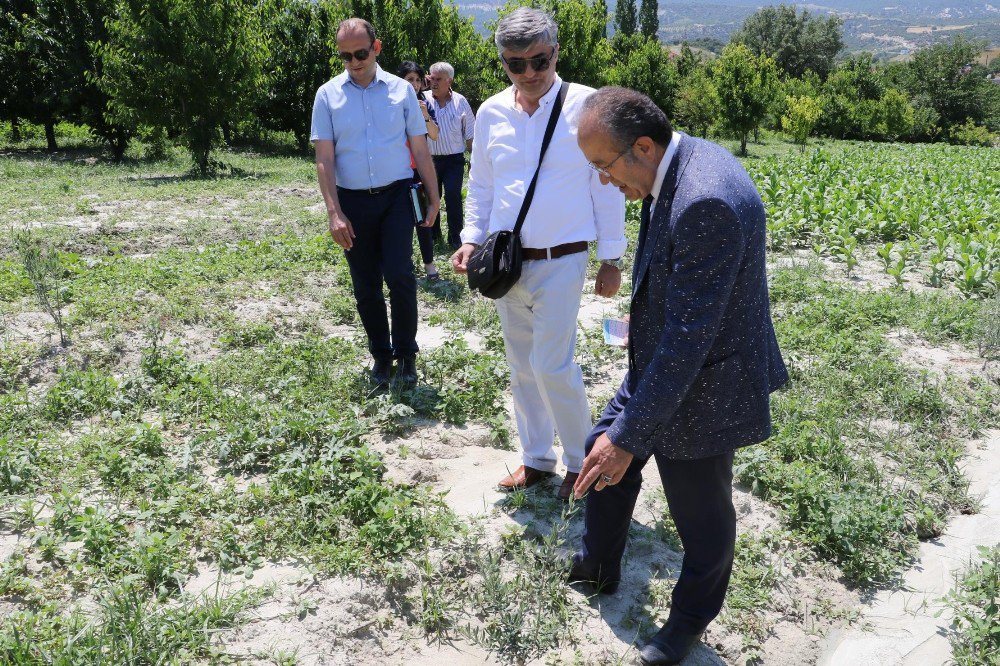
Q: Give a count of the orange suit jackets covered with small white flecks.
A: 0